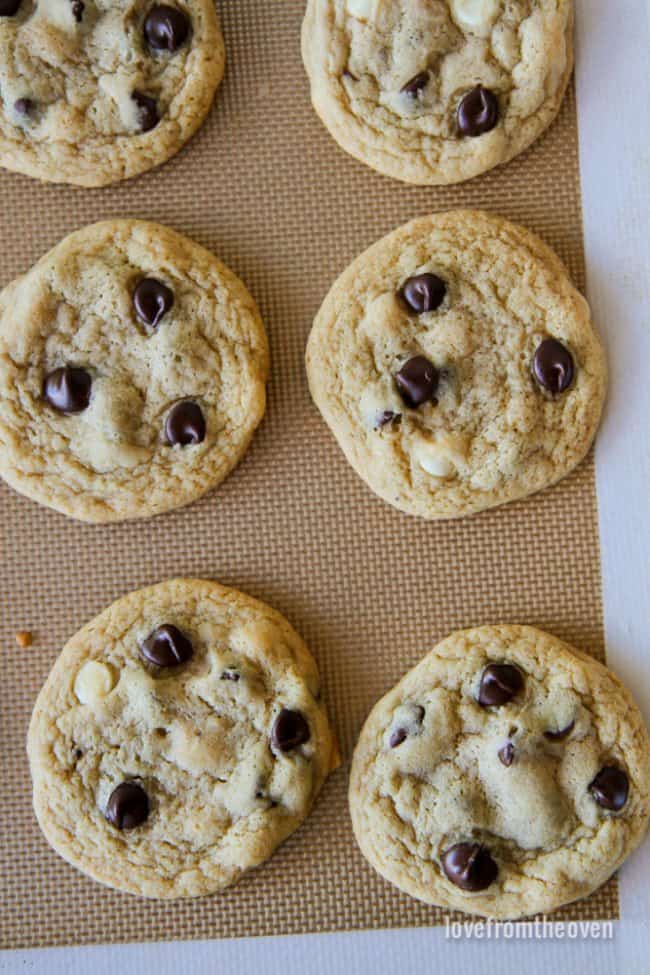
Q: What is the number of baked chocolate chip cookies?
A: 6